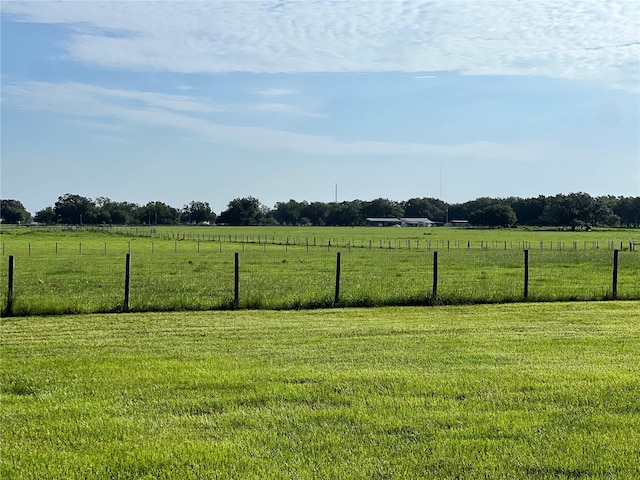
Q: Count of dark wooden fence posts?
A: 7